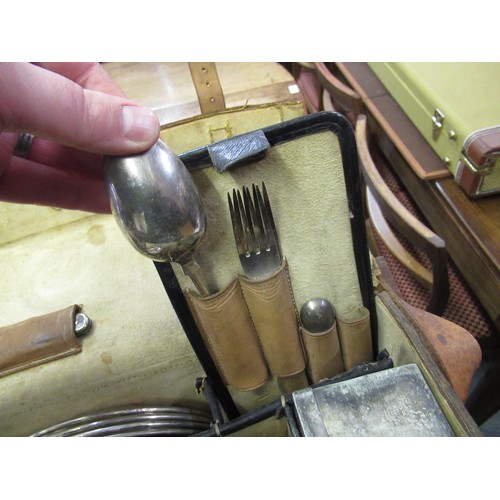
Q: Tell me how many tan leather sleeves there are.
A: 5